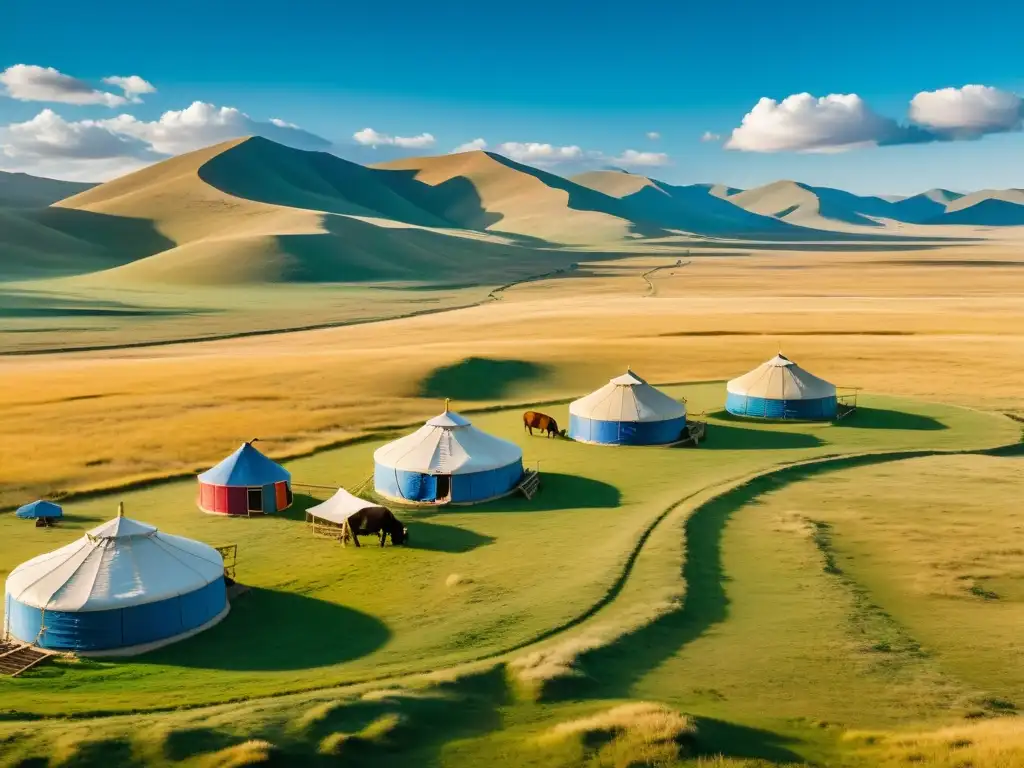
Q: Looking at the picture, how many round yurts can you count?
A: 5